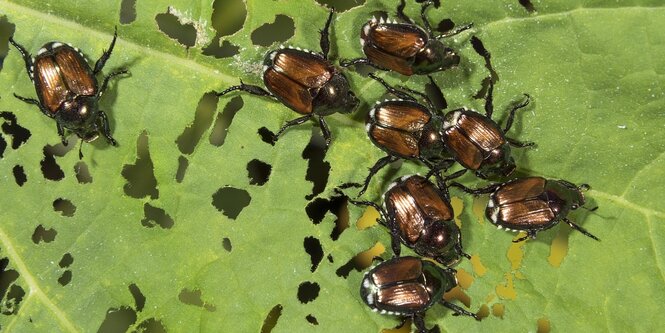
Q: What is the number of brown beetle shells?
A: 8